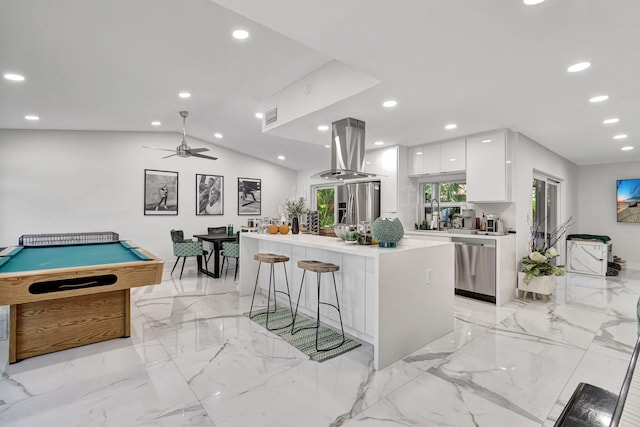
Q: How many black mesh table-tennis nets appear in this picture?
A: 1